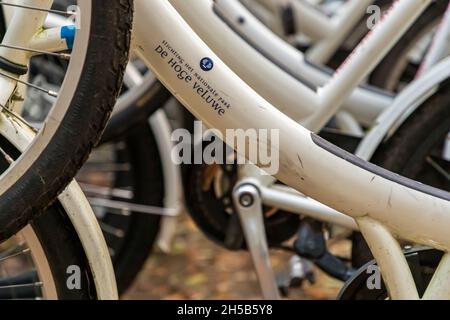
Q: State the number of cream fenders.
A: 3